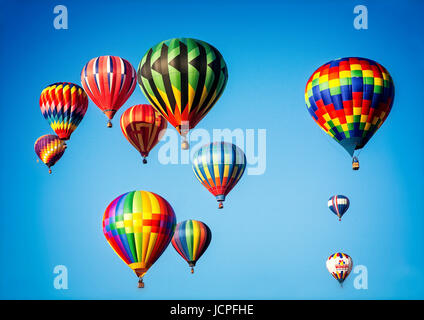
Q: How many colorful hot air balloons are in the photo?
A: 11